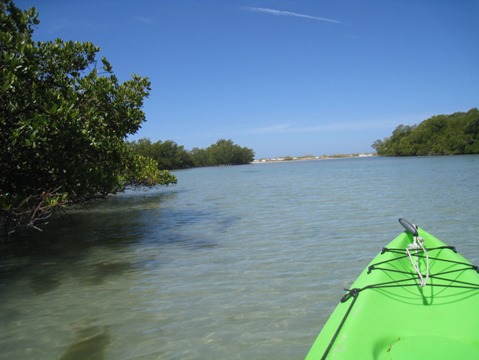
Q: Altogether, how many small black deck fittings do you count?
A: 5